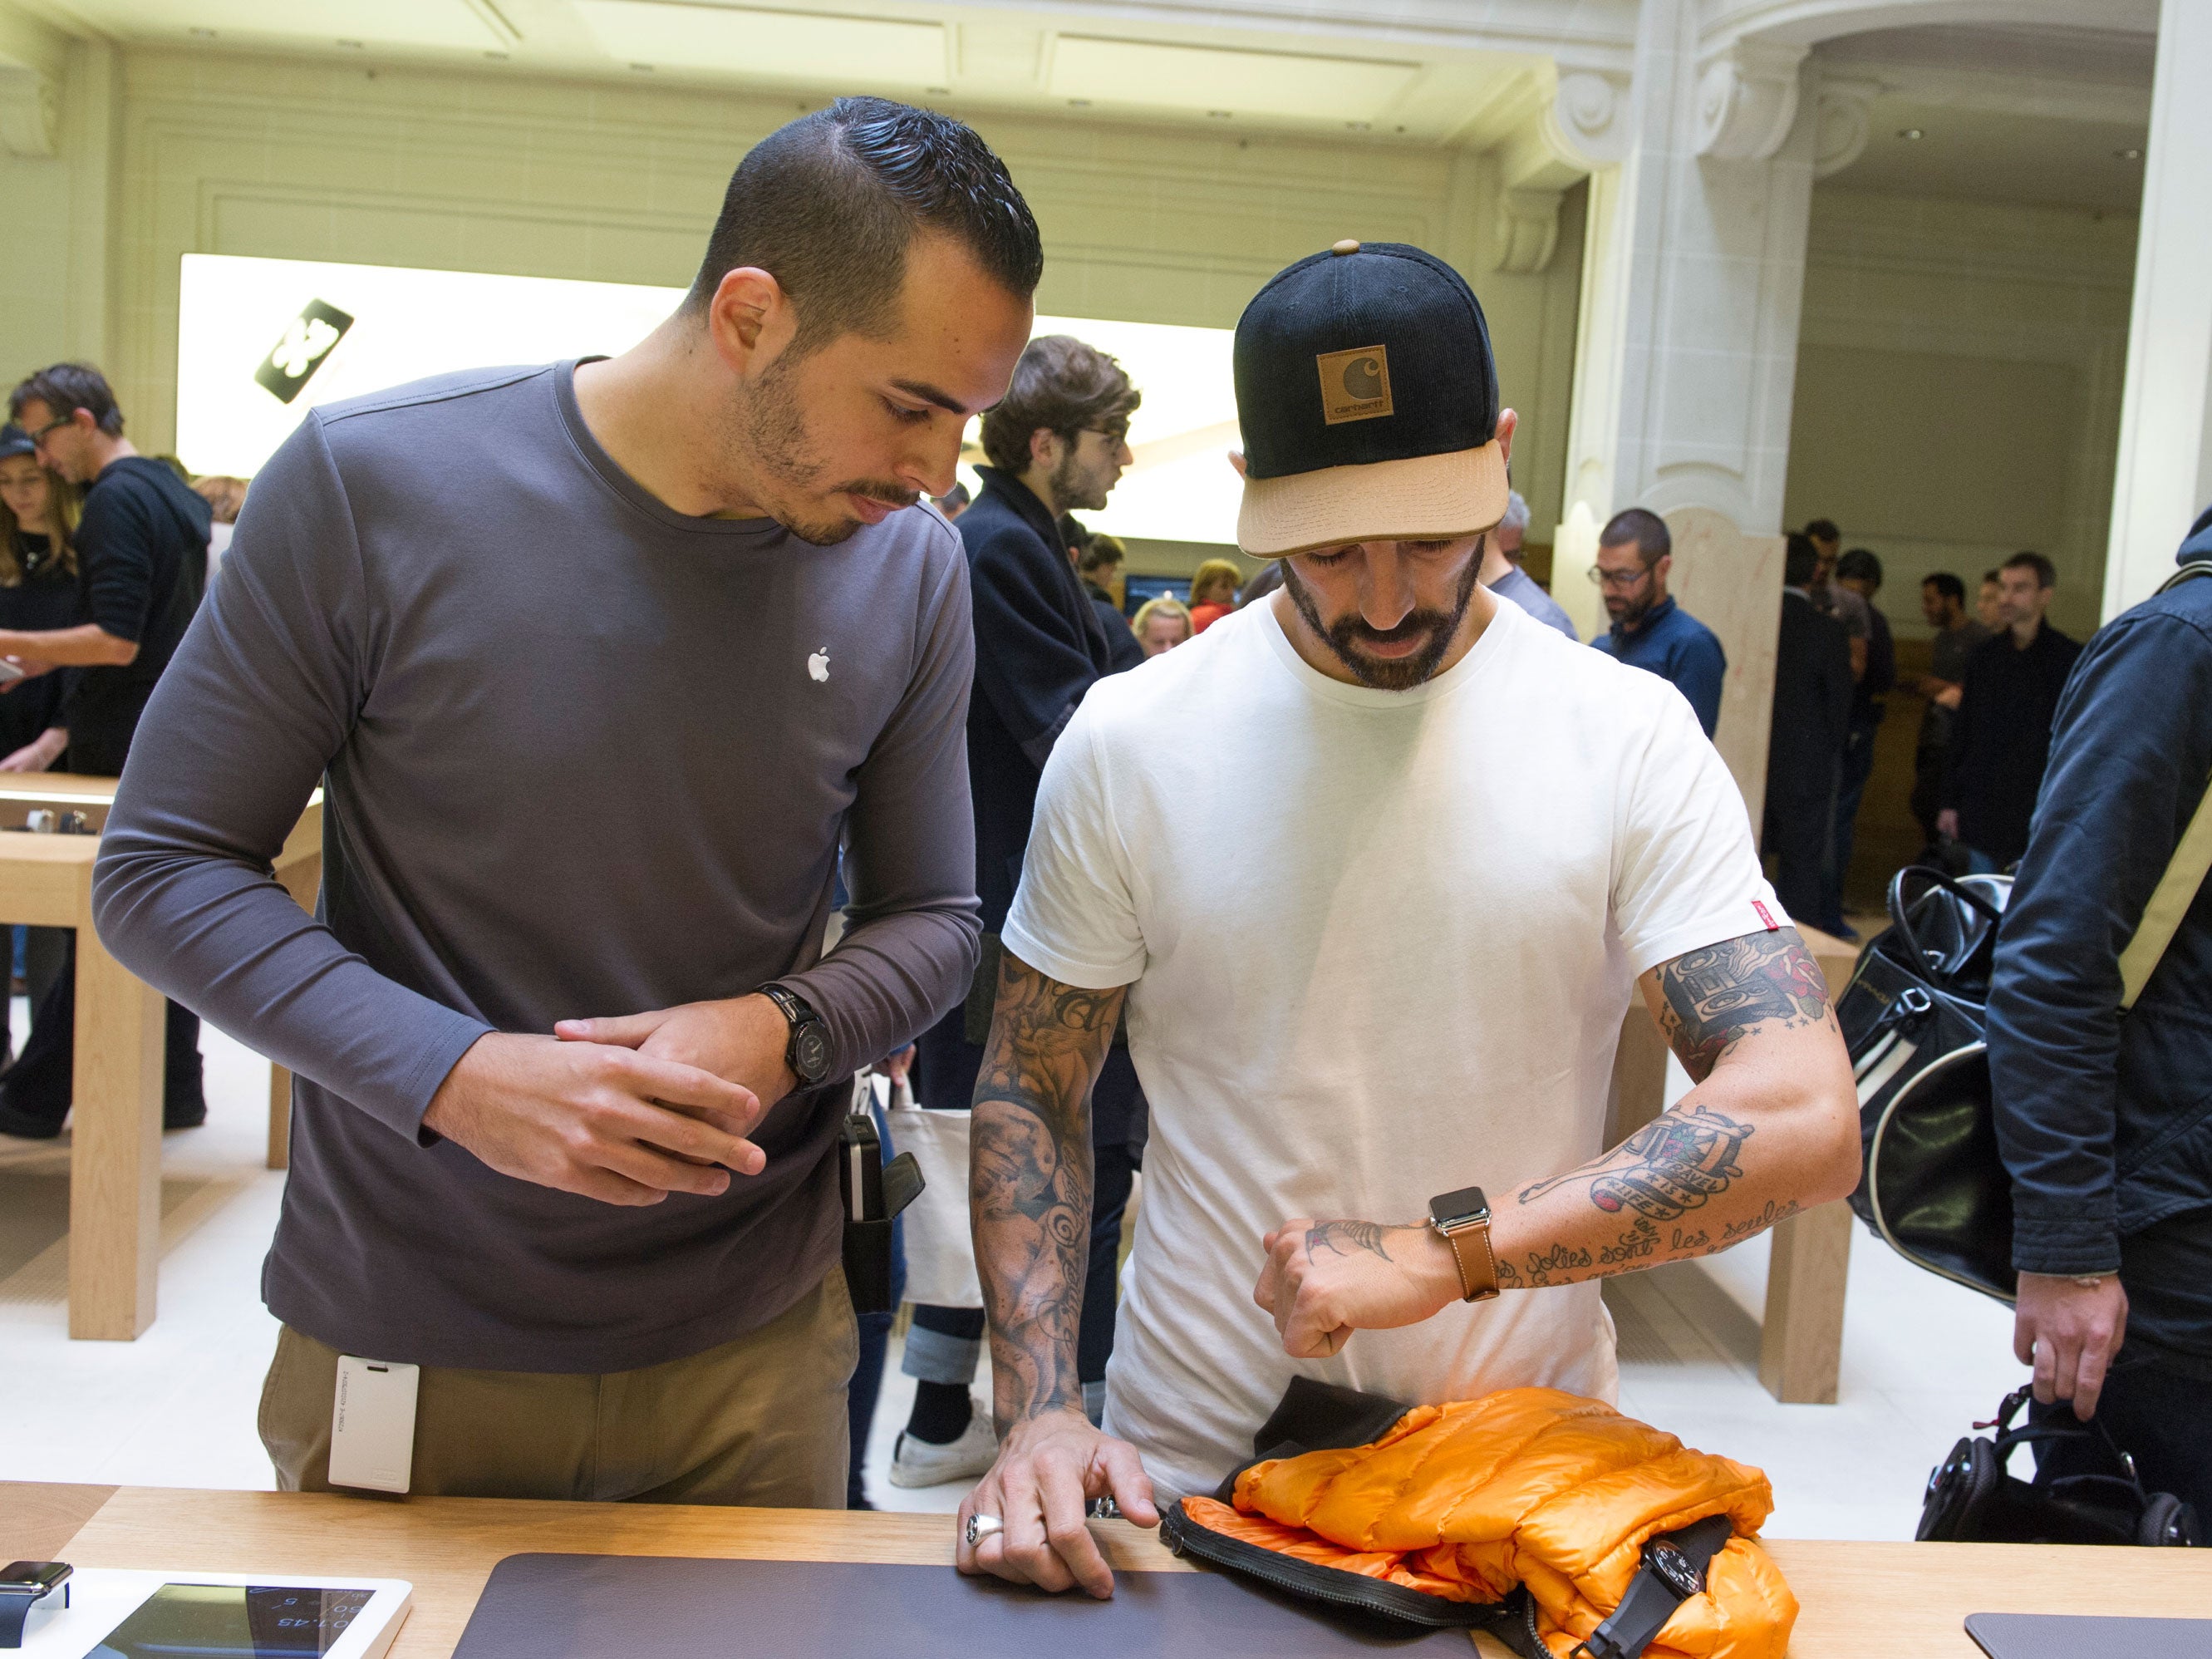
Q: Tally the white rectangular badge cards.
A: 1